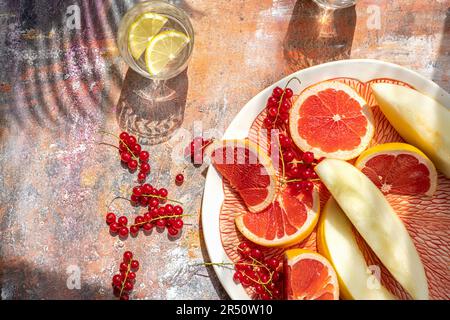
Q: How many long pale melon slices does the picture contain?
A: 3